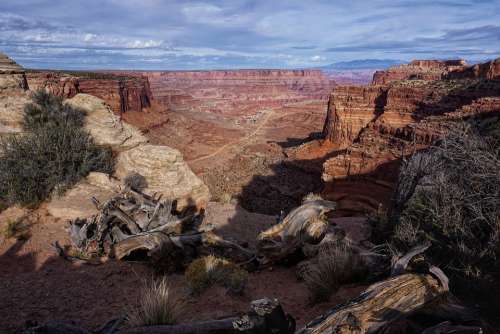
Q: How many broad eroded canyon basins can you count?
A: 1